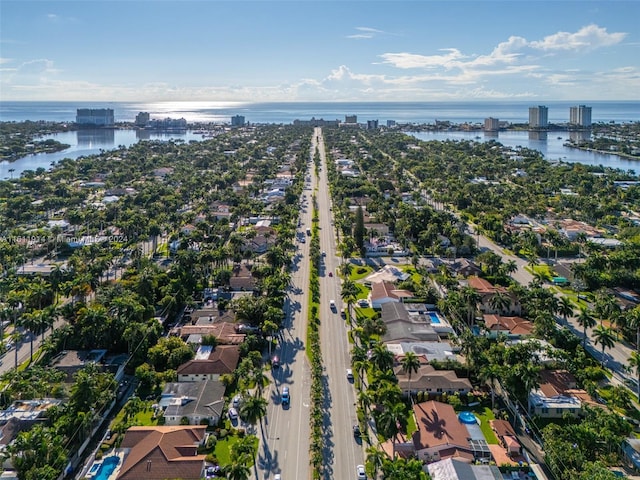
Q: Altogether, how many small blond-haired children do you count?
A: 0